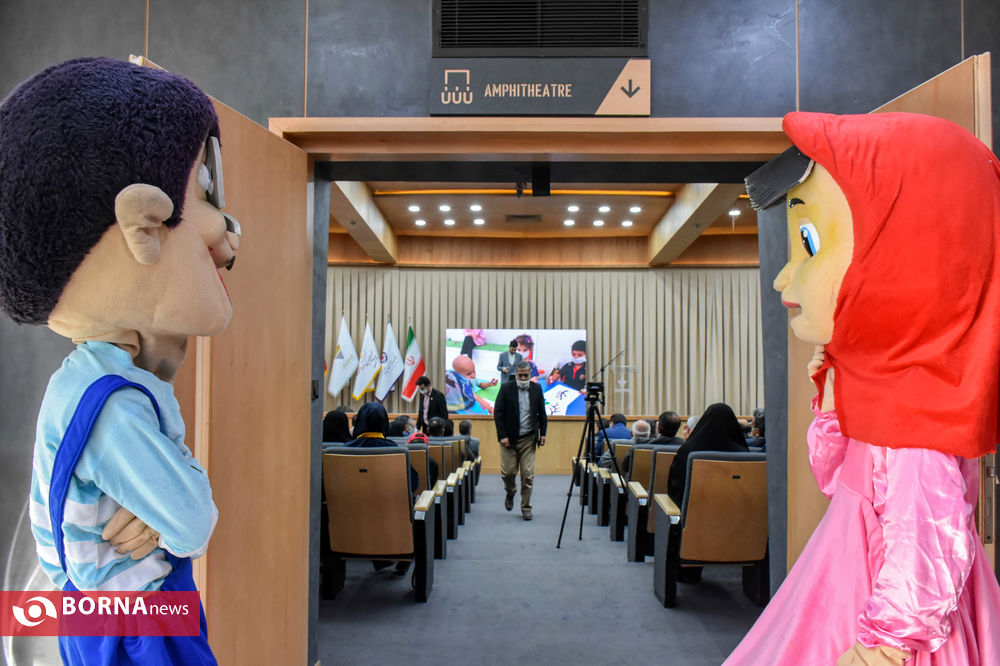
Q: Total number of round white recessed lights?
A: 13